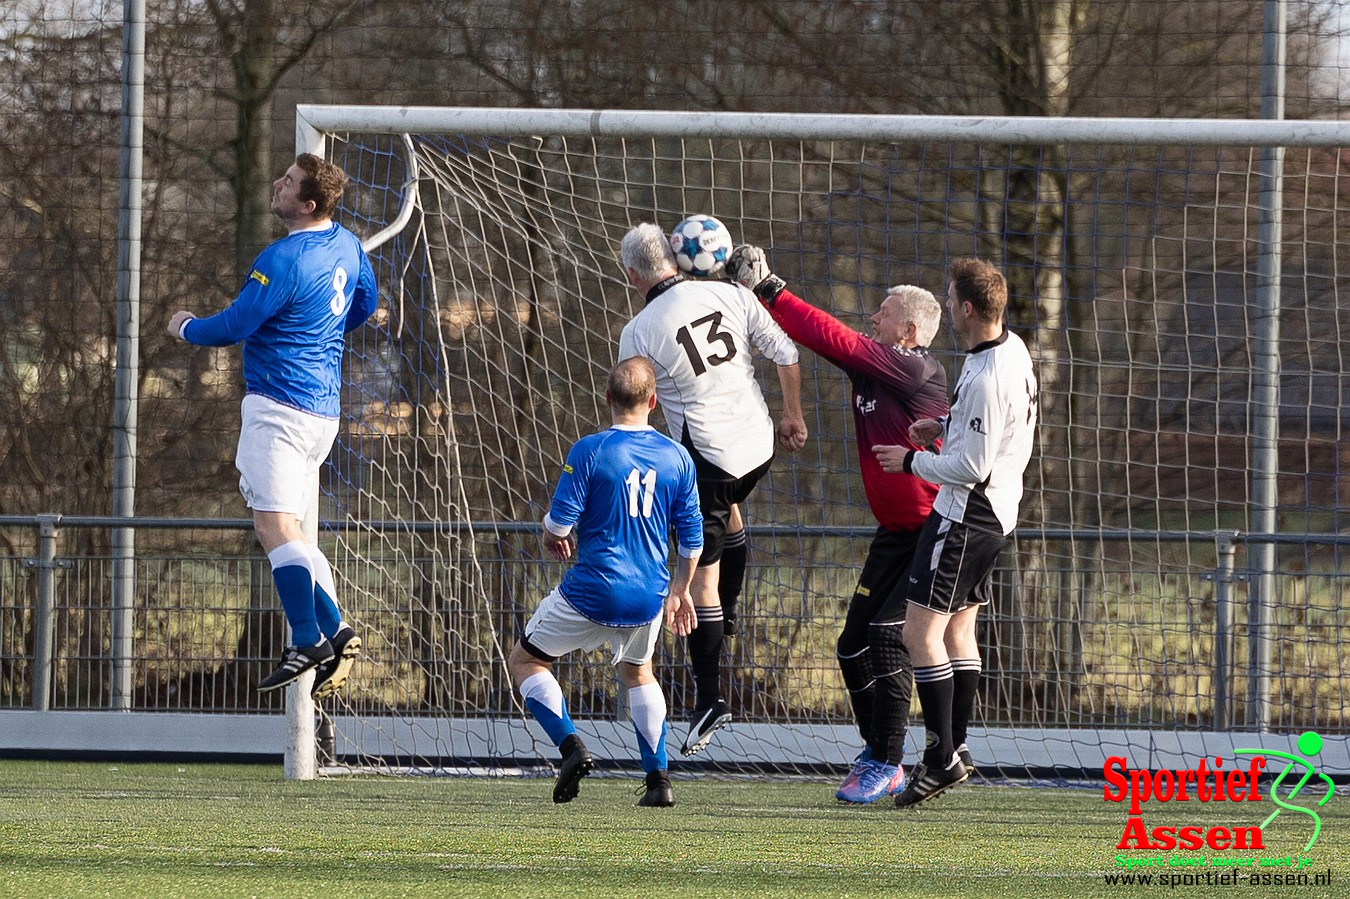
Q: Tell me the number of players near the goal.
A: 5